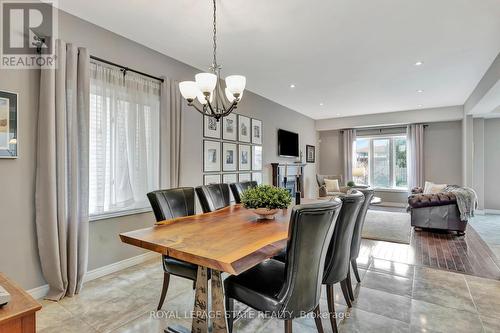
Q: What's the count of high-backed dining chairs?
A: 6